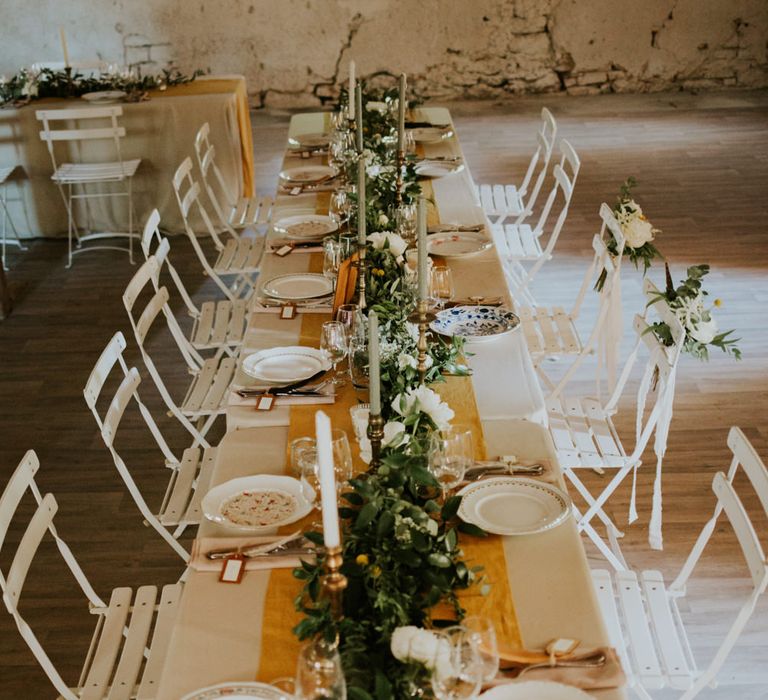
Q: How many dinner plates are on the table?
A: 13